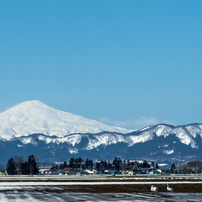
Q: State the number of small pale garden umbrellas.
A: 0